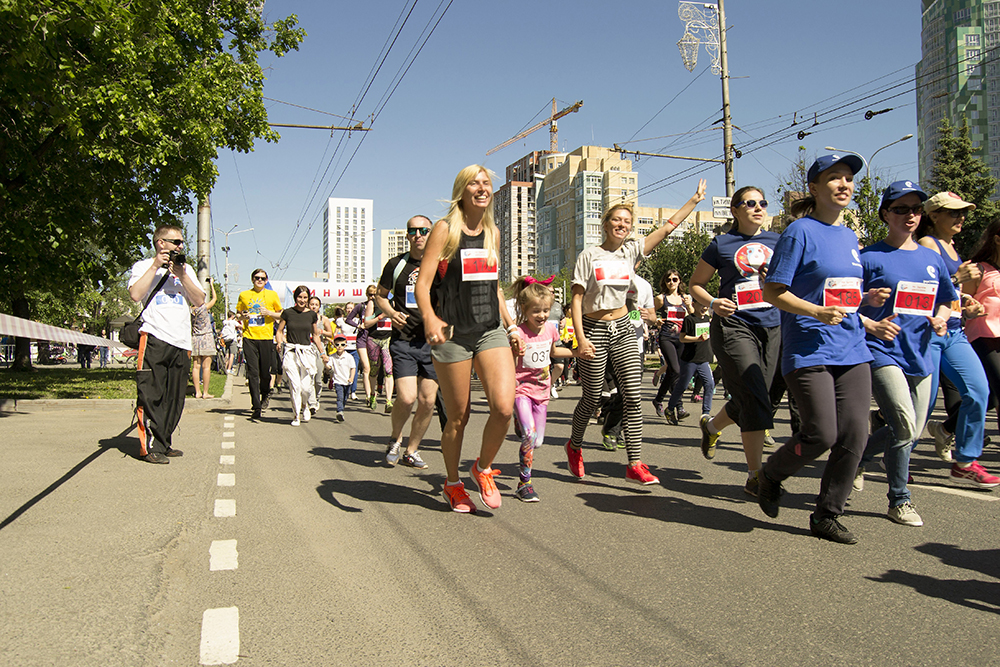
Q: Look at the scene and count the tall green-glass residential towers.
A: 1